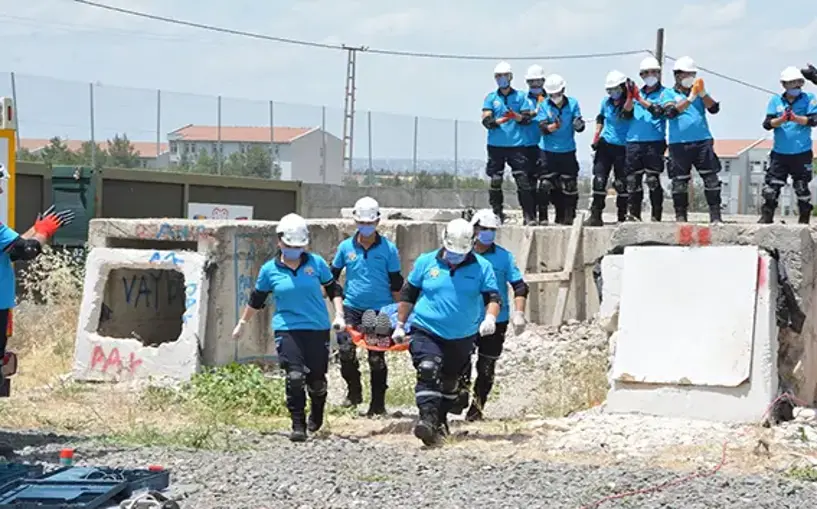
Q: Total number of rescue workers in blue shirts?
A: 12